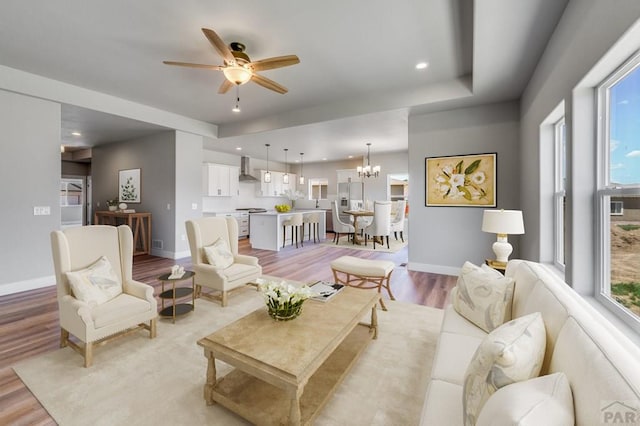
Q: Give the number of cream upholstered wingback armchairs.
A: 2